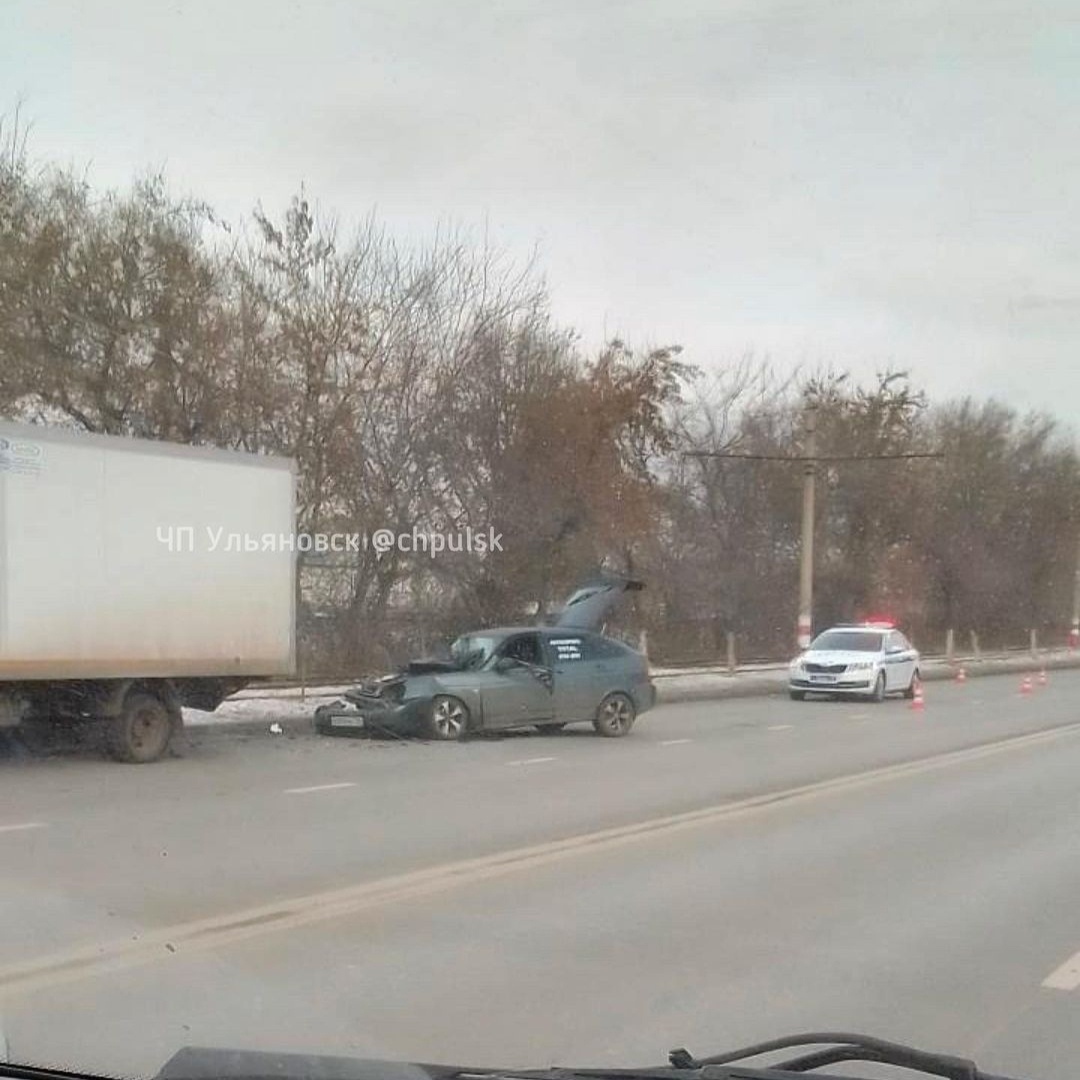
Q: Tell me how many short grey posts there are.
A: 5